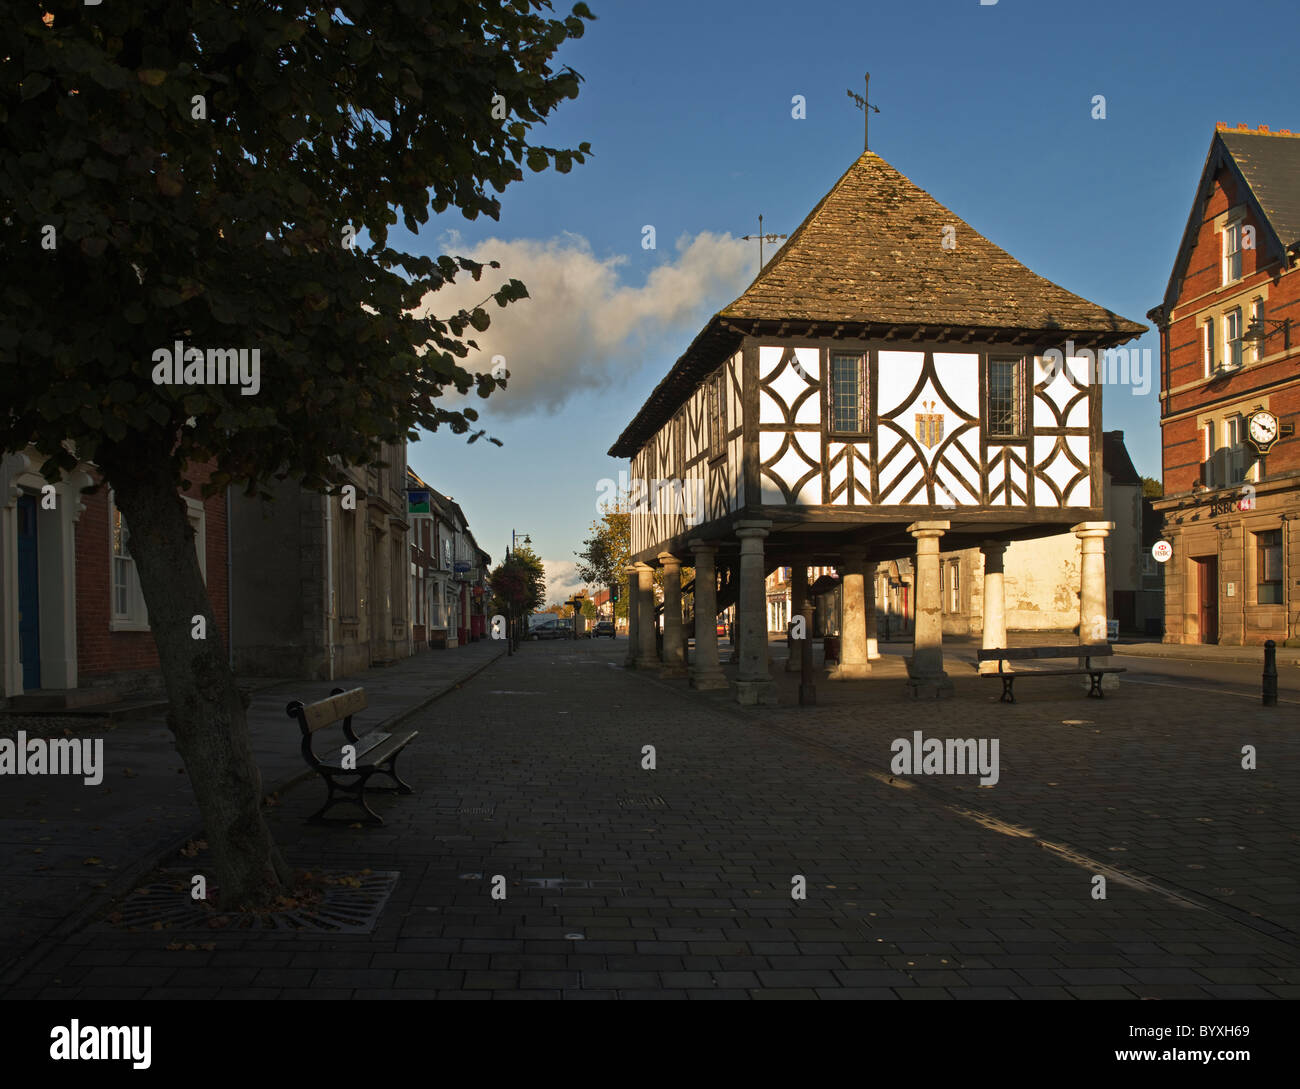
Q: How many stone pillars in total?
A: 11